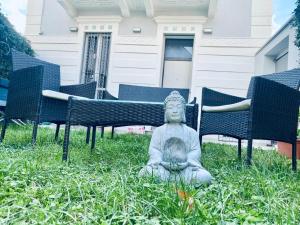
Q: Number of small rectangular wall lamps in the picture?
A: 3